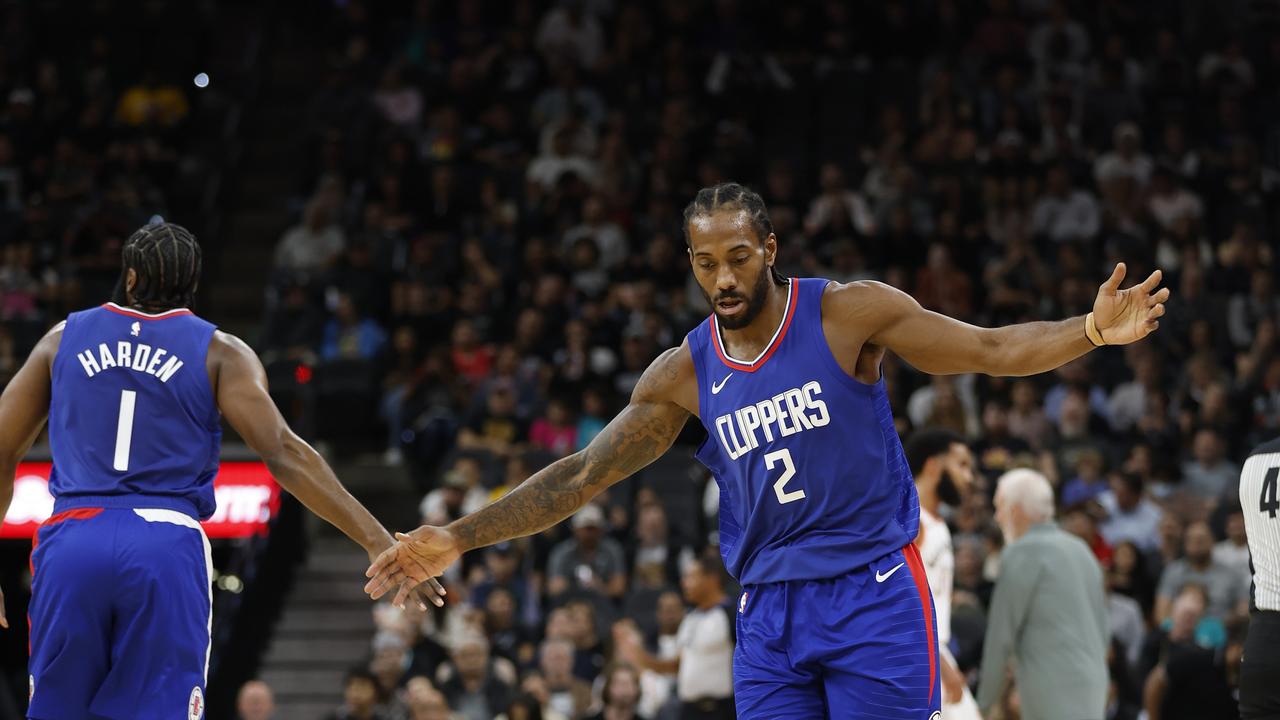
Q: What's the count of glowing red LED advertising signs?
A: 1